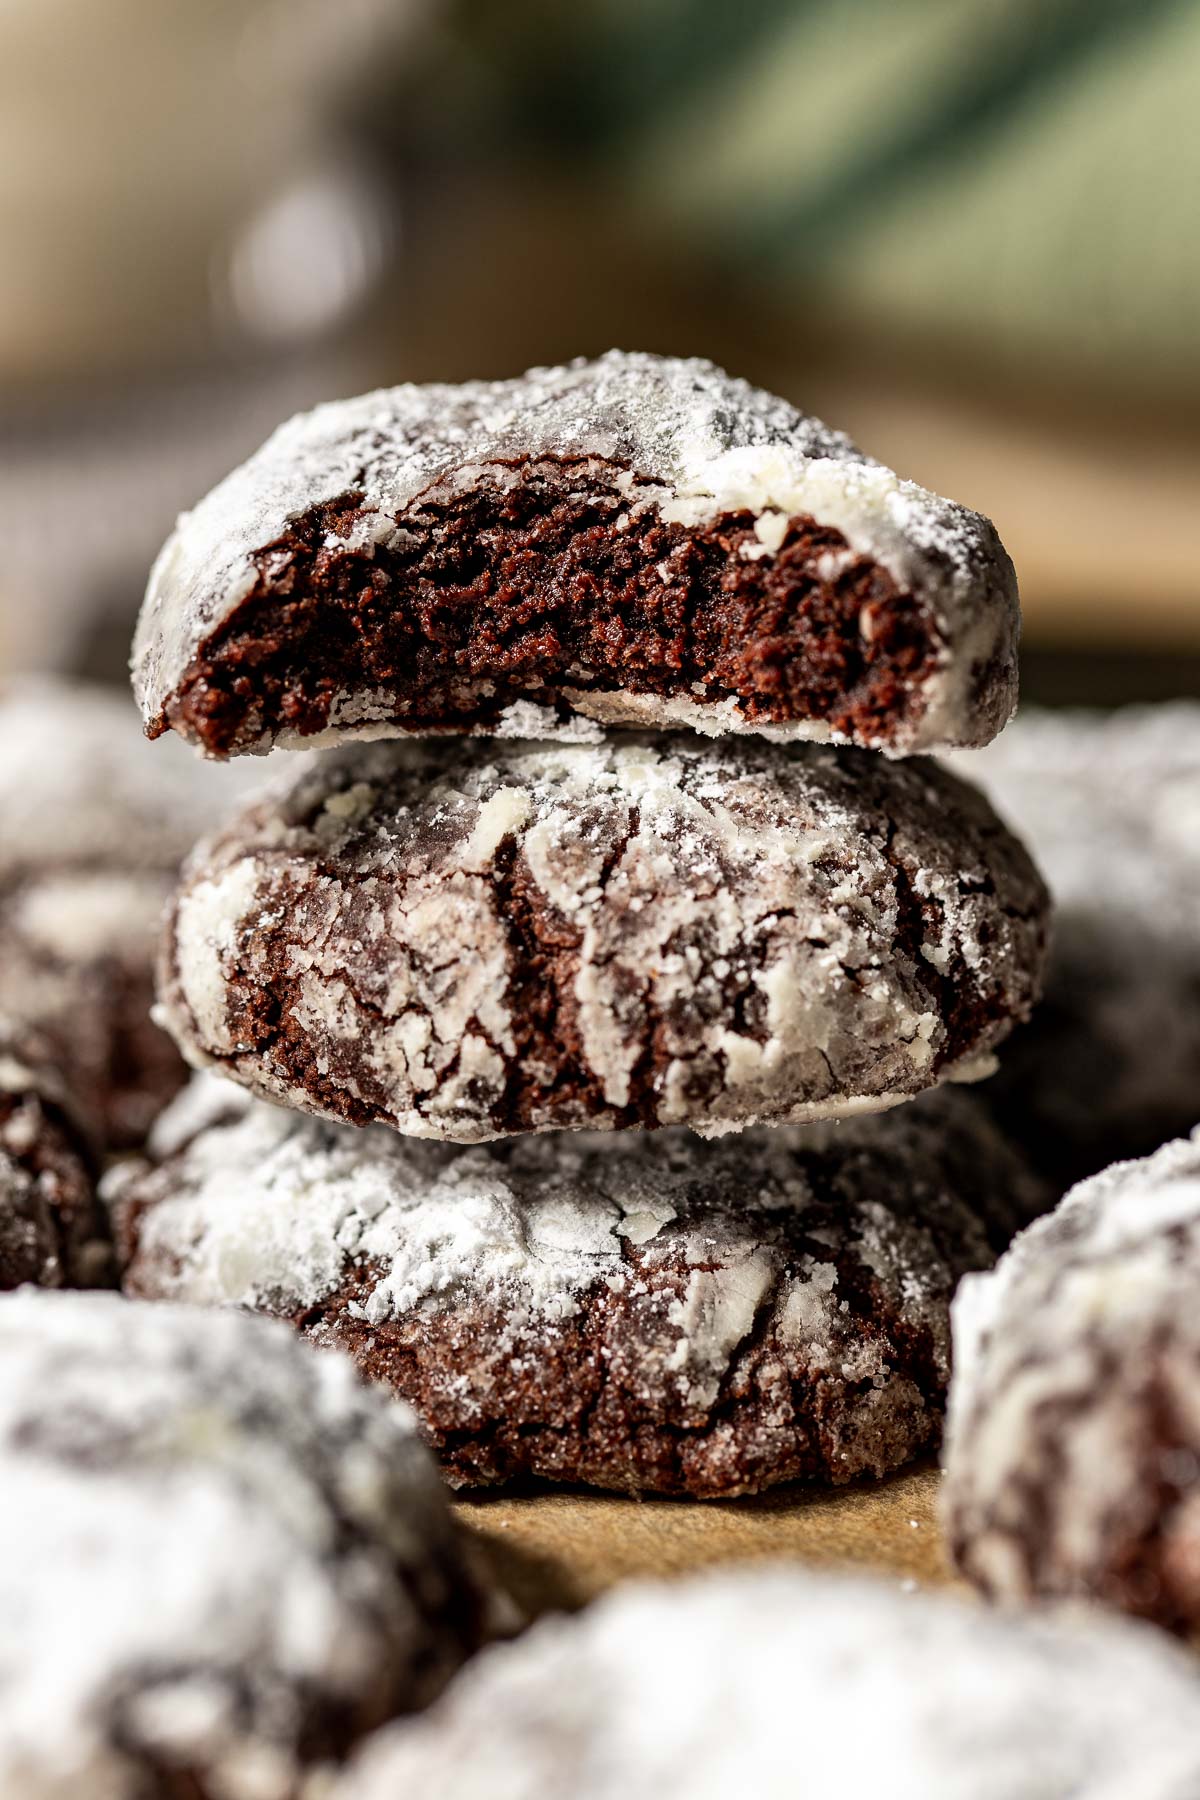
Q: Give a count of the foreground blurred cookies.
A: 3